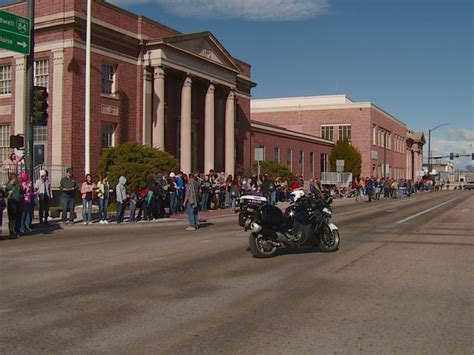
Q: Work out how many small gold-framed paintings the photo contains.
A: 0